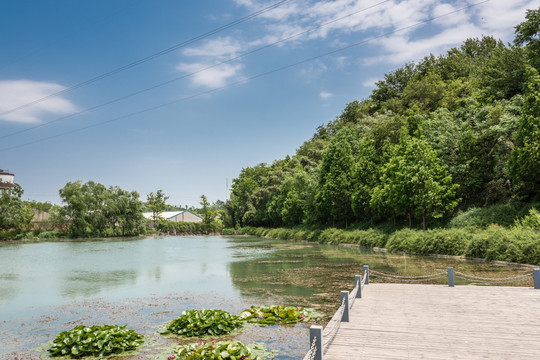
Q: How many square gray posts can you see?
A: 6